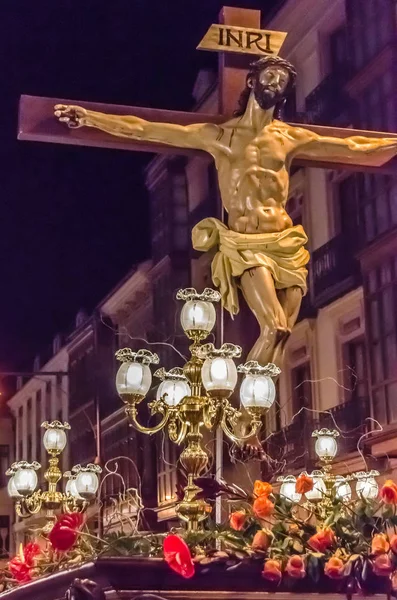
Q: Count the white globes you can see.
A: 15